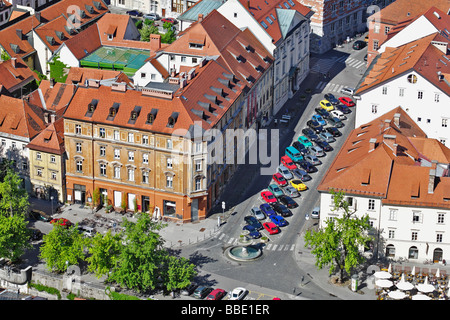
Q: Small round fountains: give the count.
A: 1